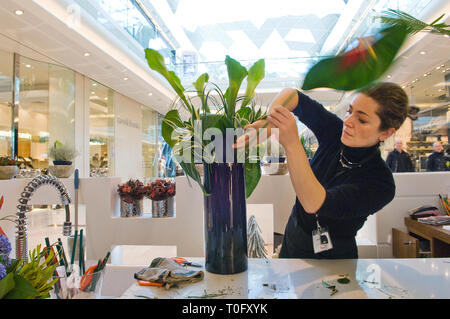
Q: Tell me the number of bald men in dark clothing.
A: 2